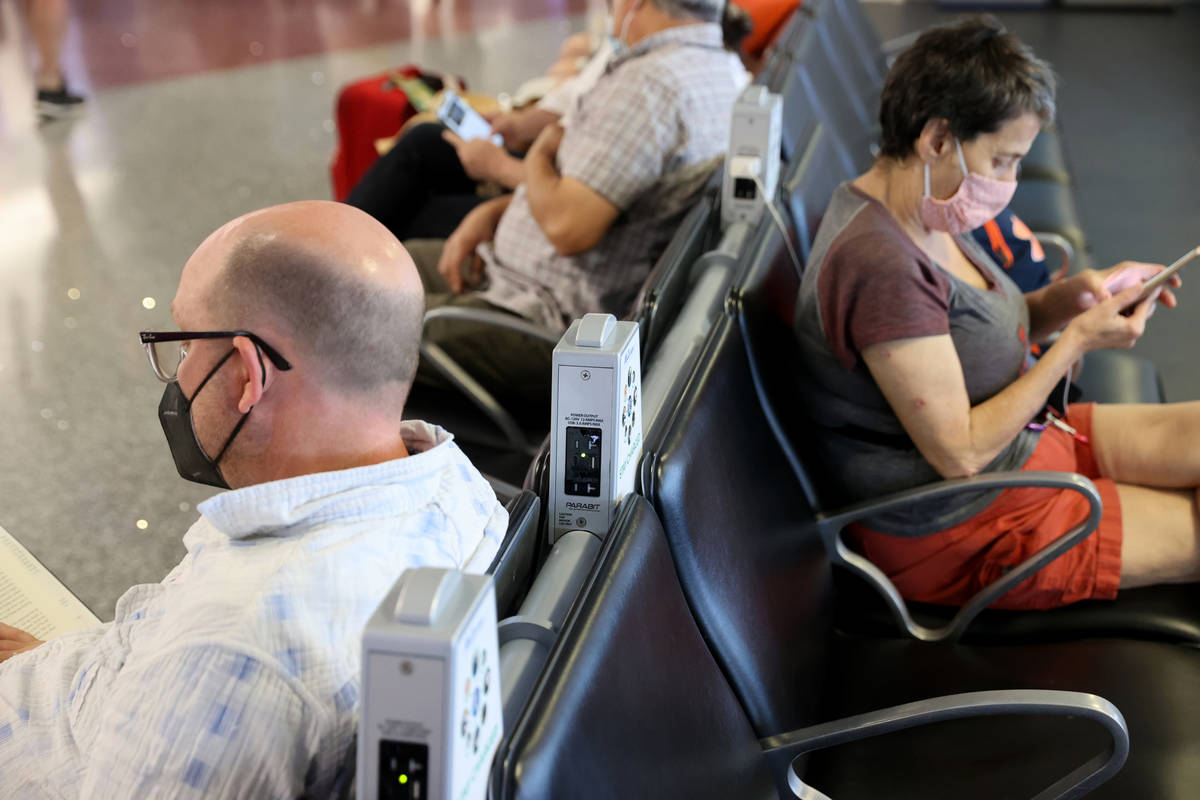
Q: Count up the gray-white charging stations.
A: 3